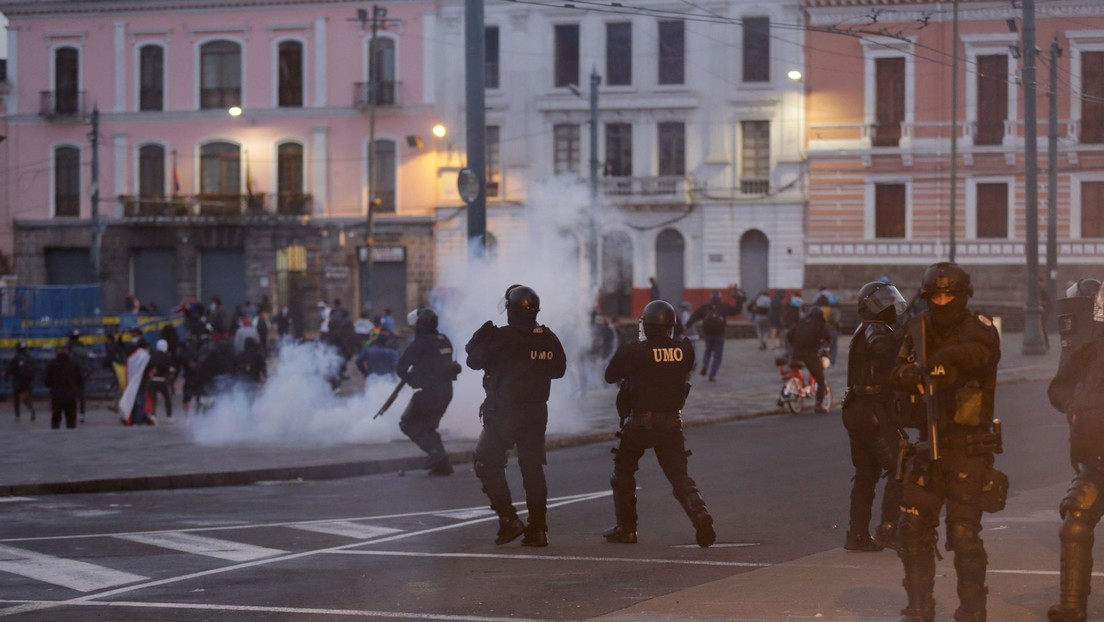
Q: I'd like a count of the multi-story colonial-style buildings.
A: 3